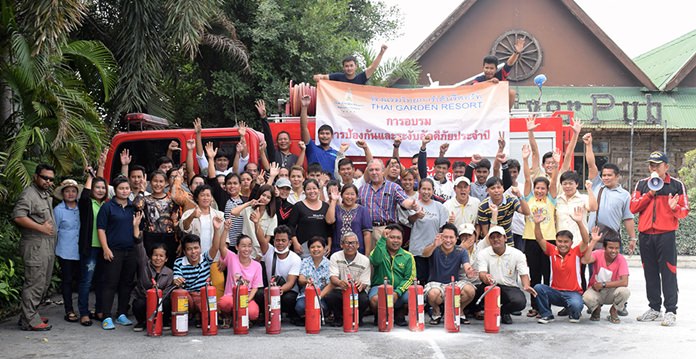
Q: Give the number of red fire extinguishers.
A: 11